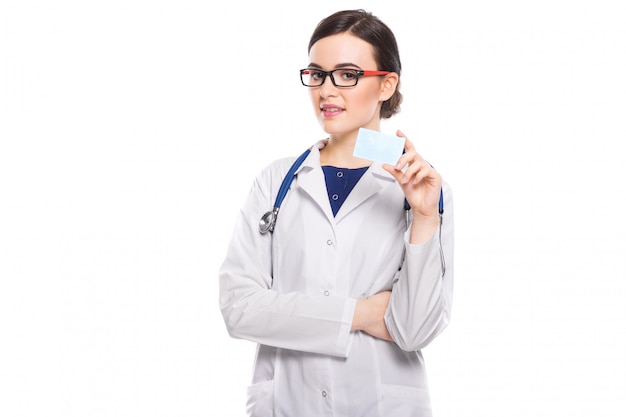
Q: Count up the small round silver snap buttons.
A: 5